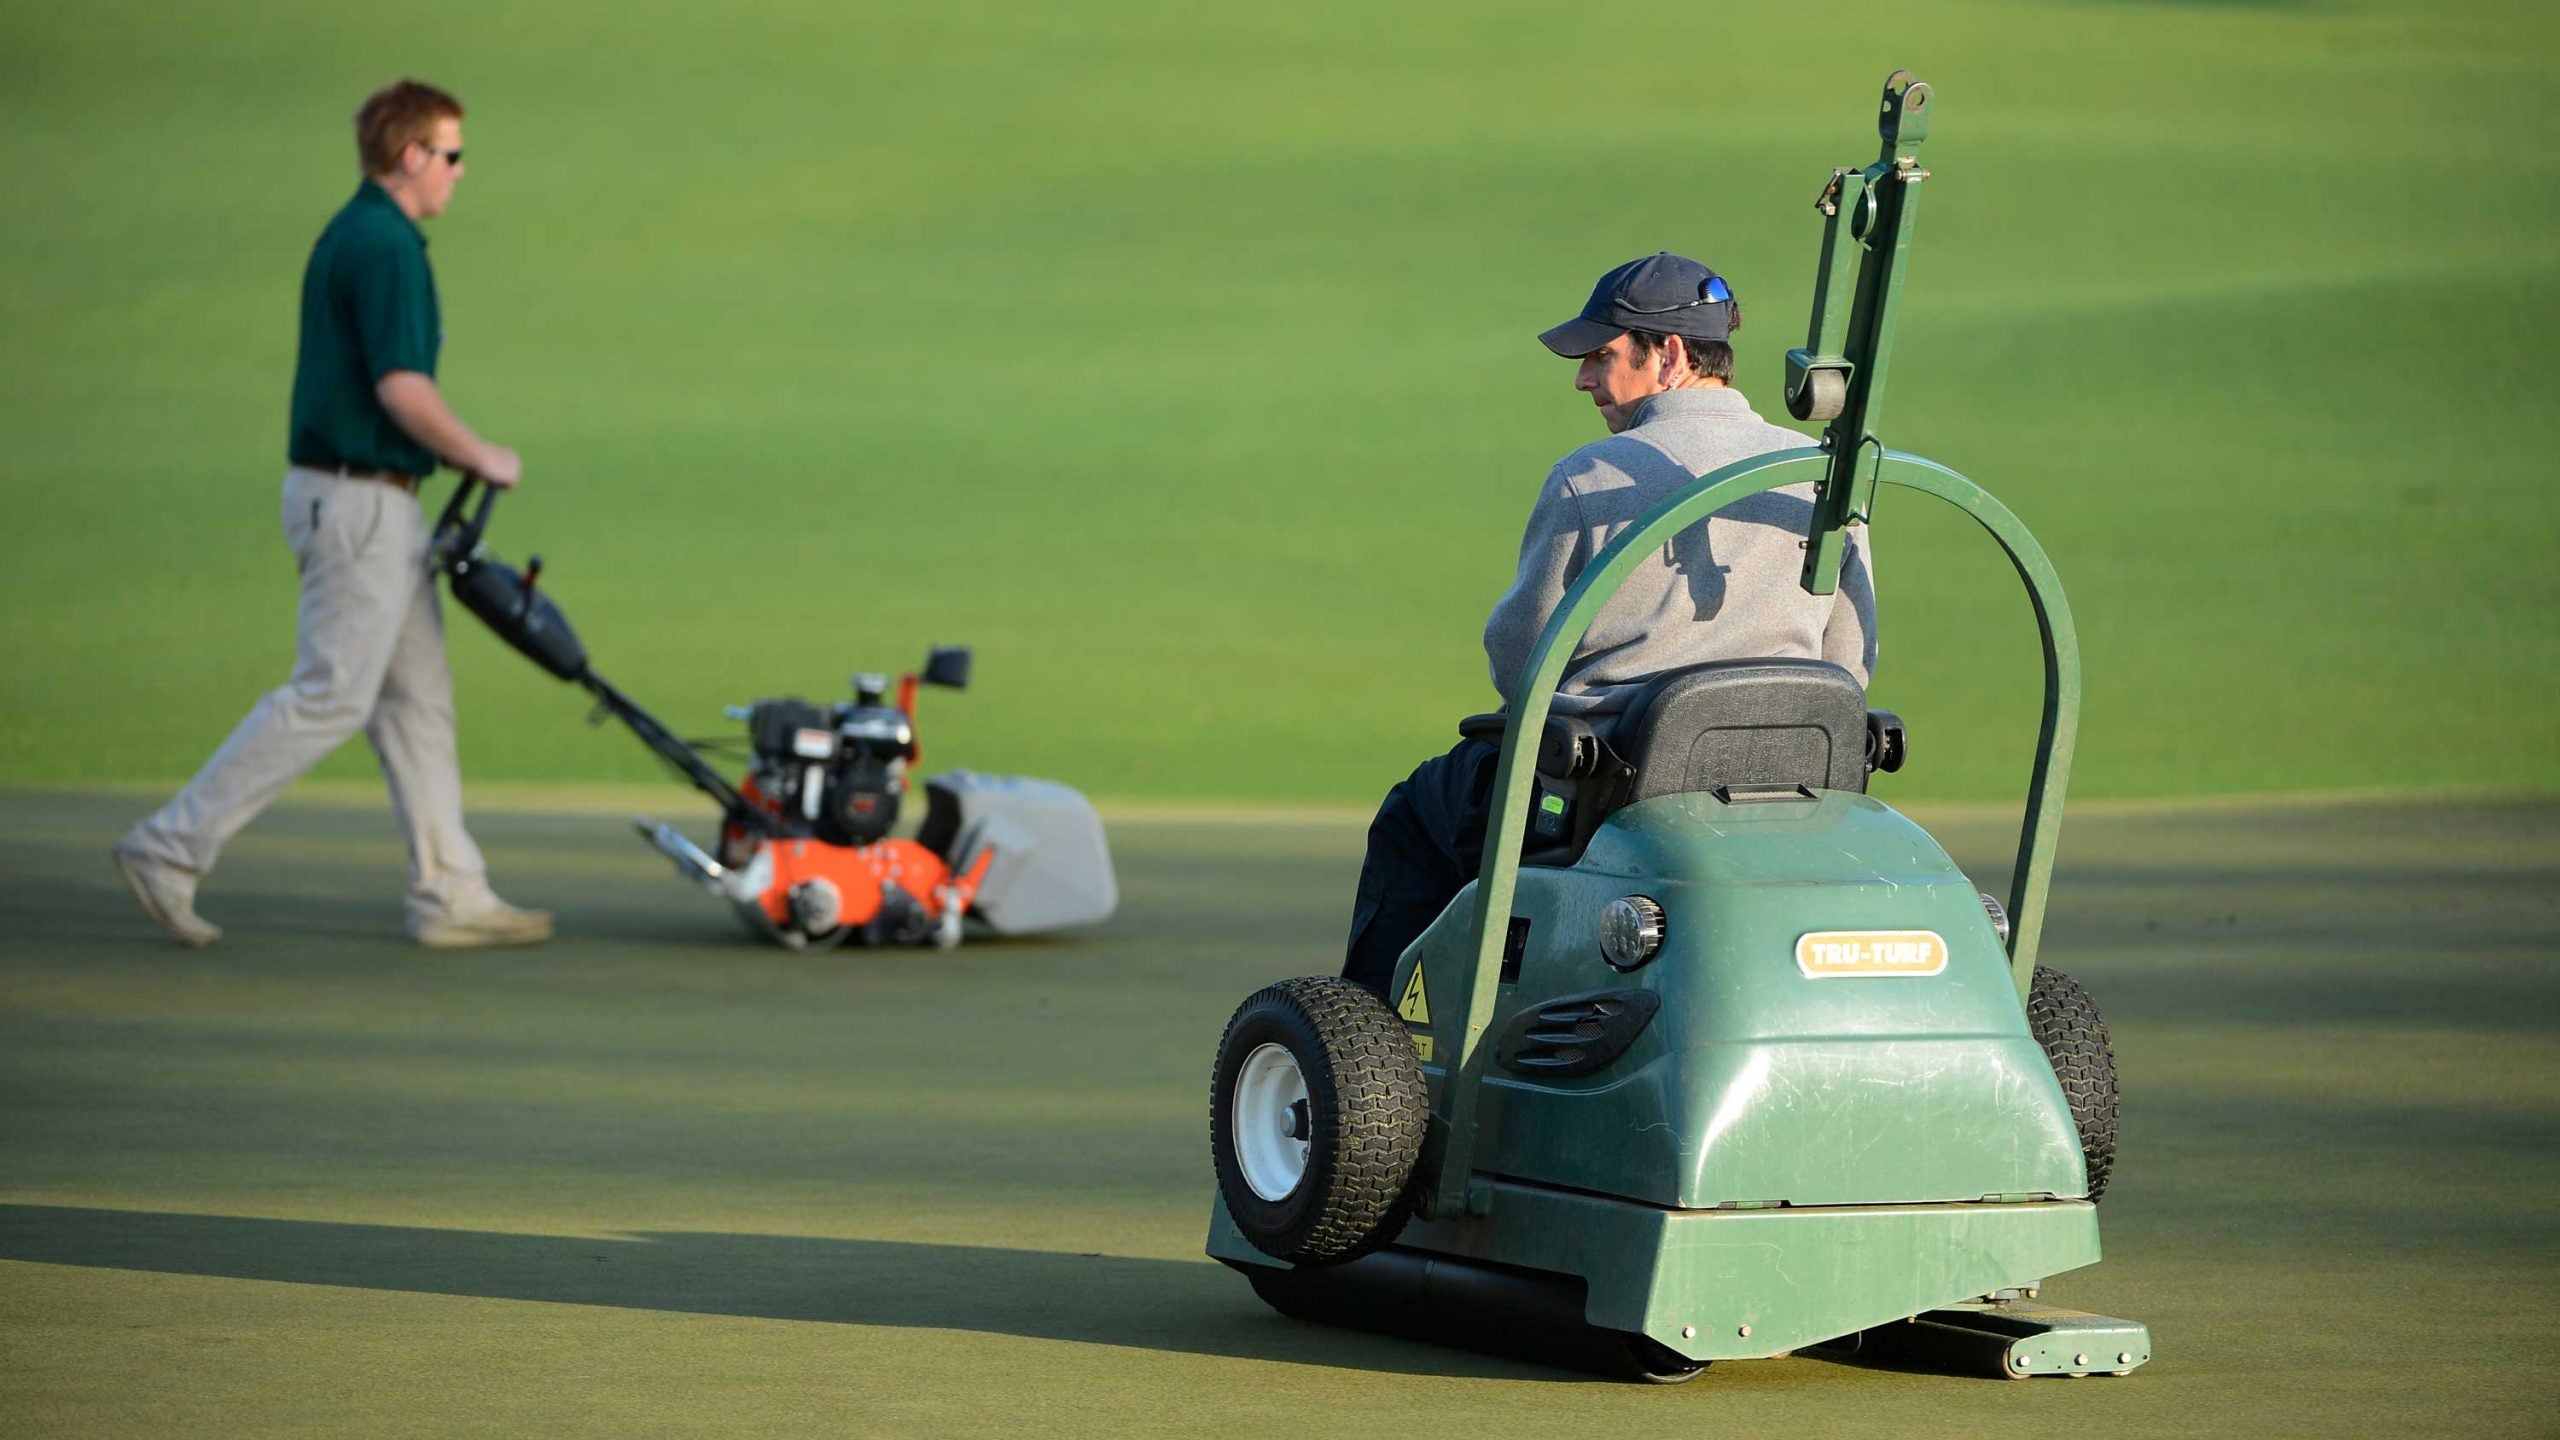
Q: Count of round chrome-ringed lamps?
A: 2